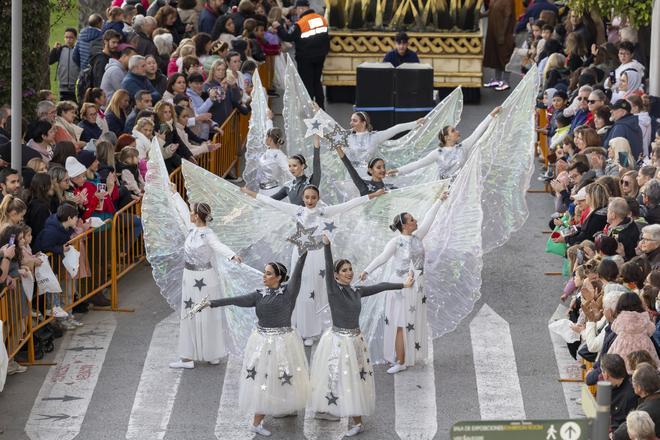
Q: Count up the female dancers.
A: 10